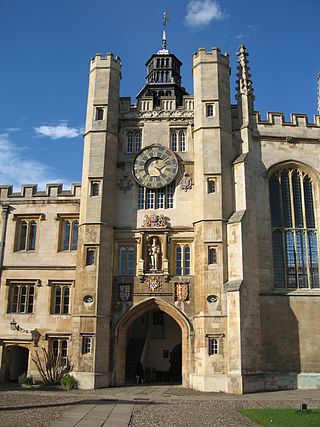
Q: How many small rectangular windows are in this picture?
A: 8